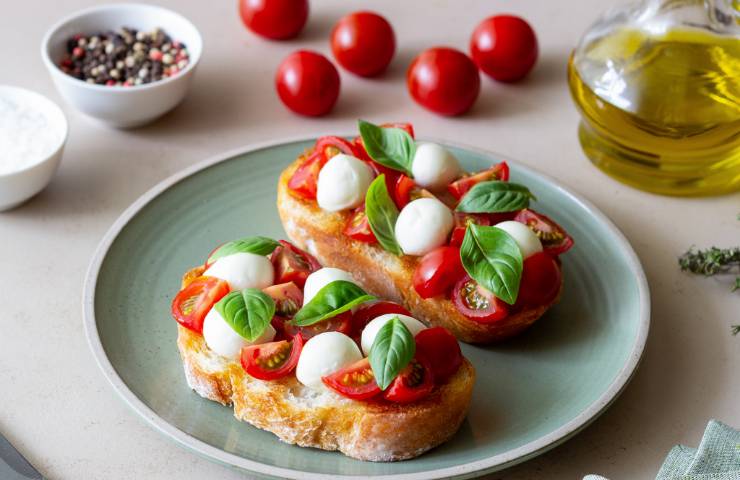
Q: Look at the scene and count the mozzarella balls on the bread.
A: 9